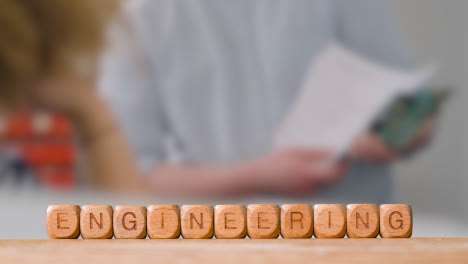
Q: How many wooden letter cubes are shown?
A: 11